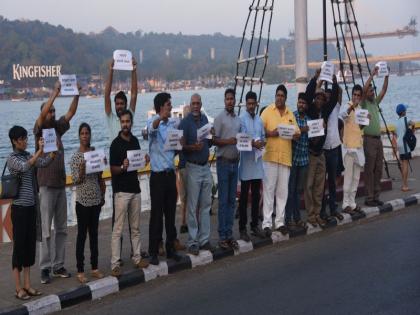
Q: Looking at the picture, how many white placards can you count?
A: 13